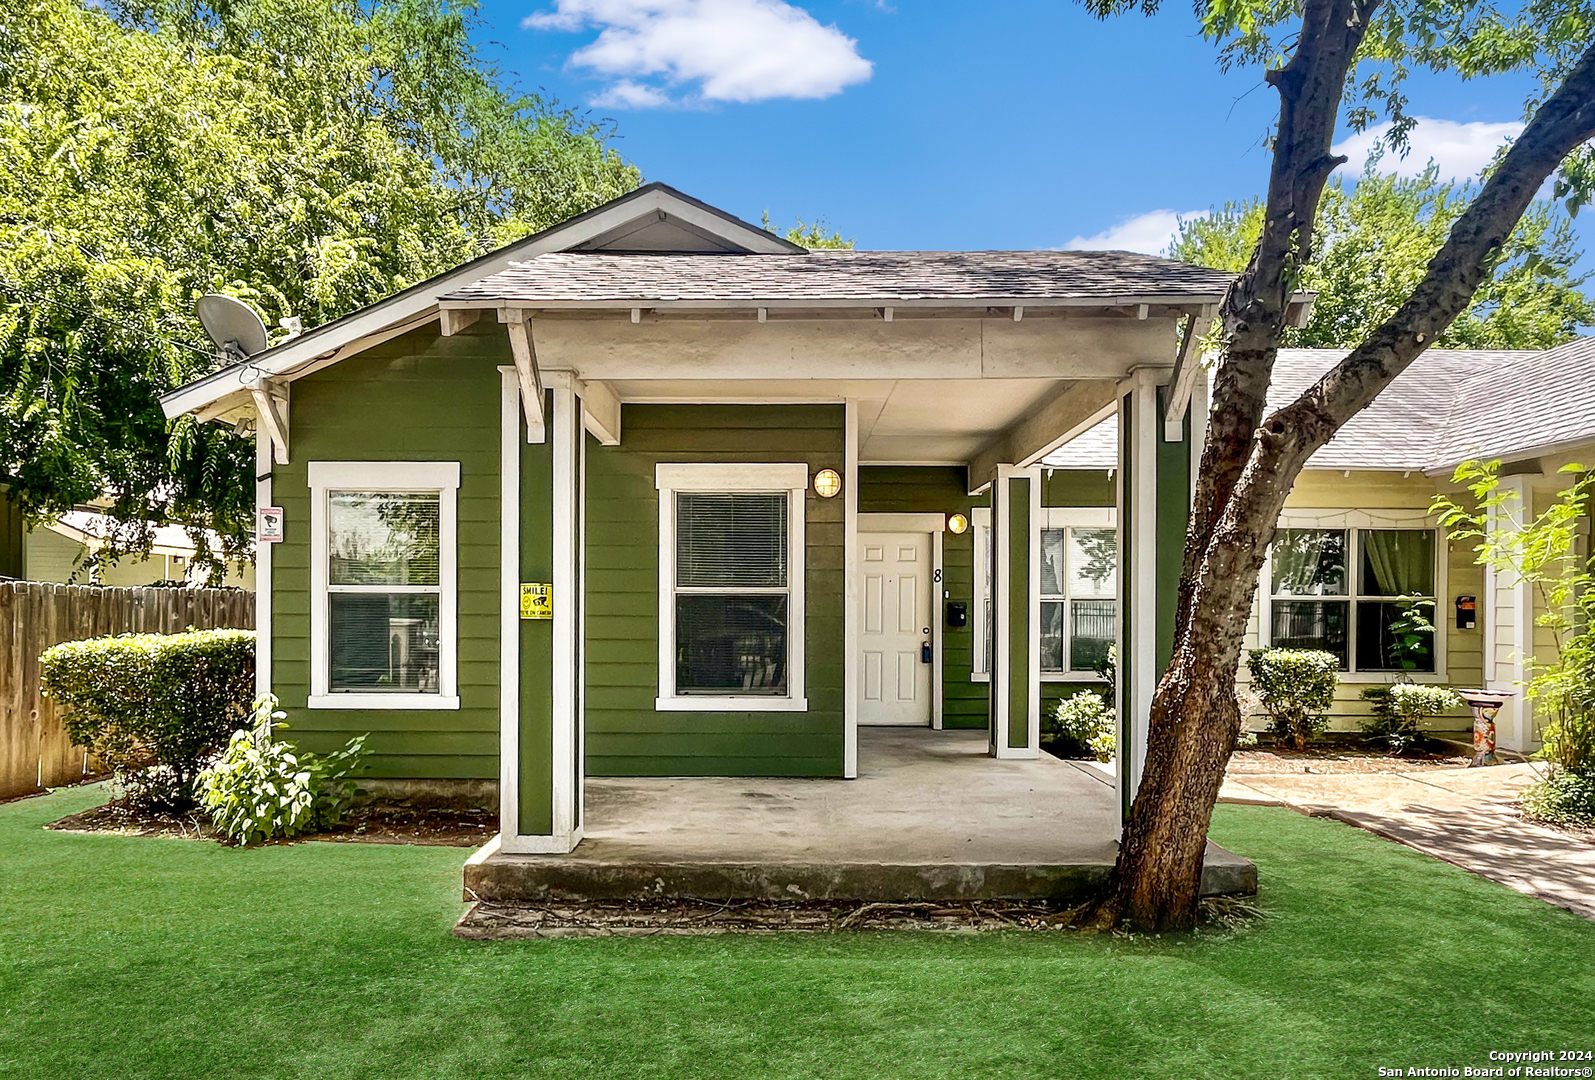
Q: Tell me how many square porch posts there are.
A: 3